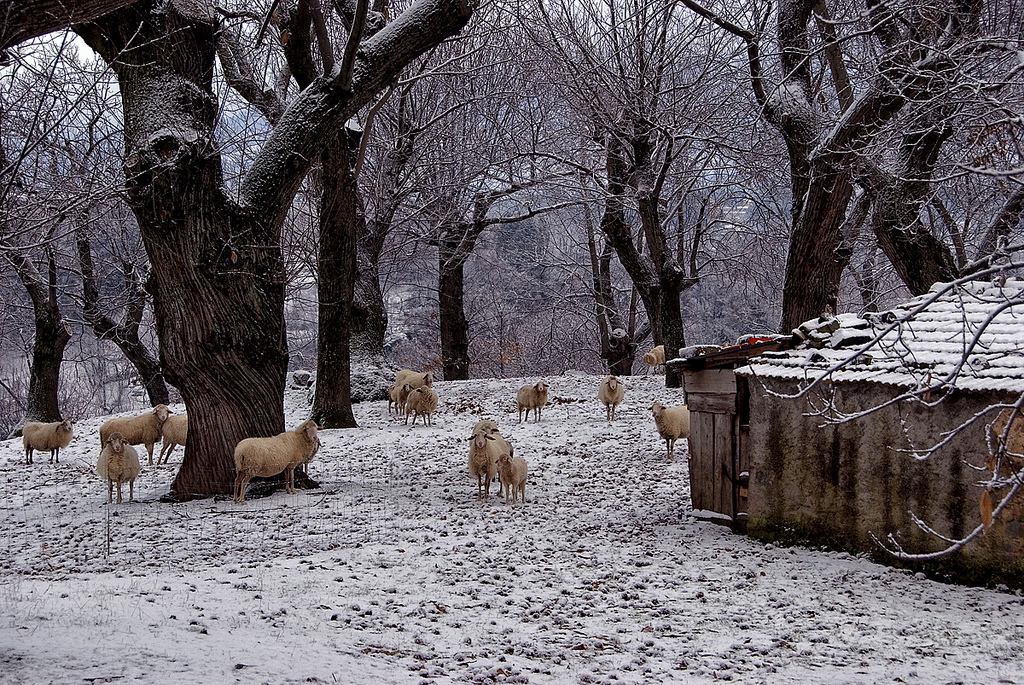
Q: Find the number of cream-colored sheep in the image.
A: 15